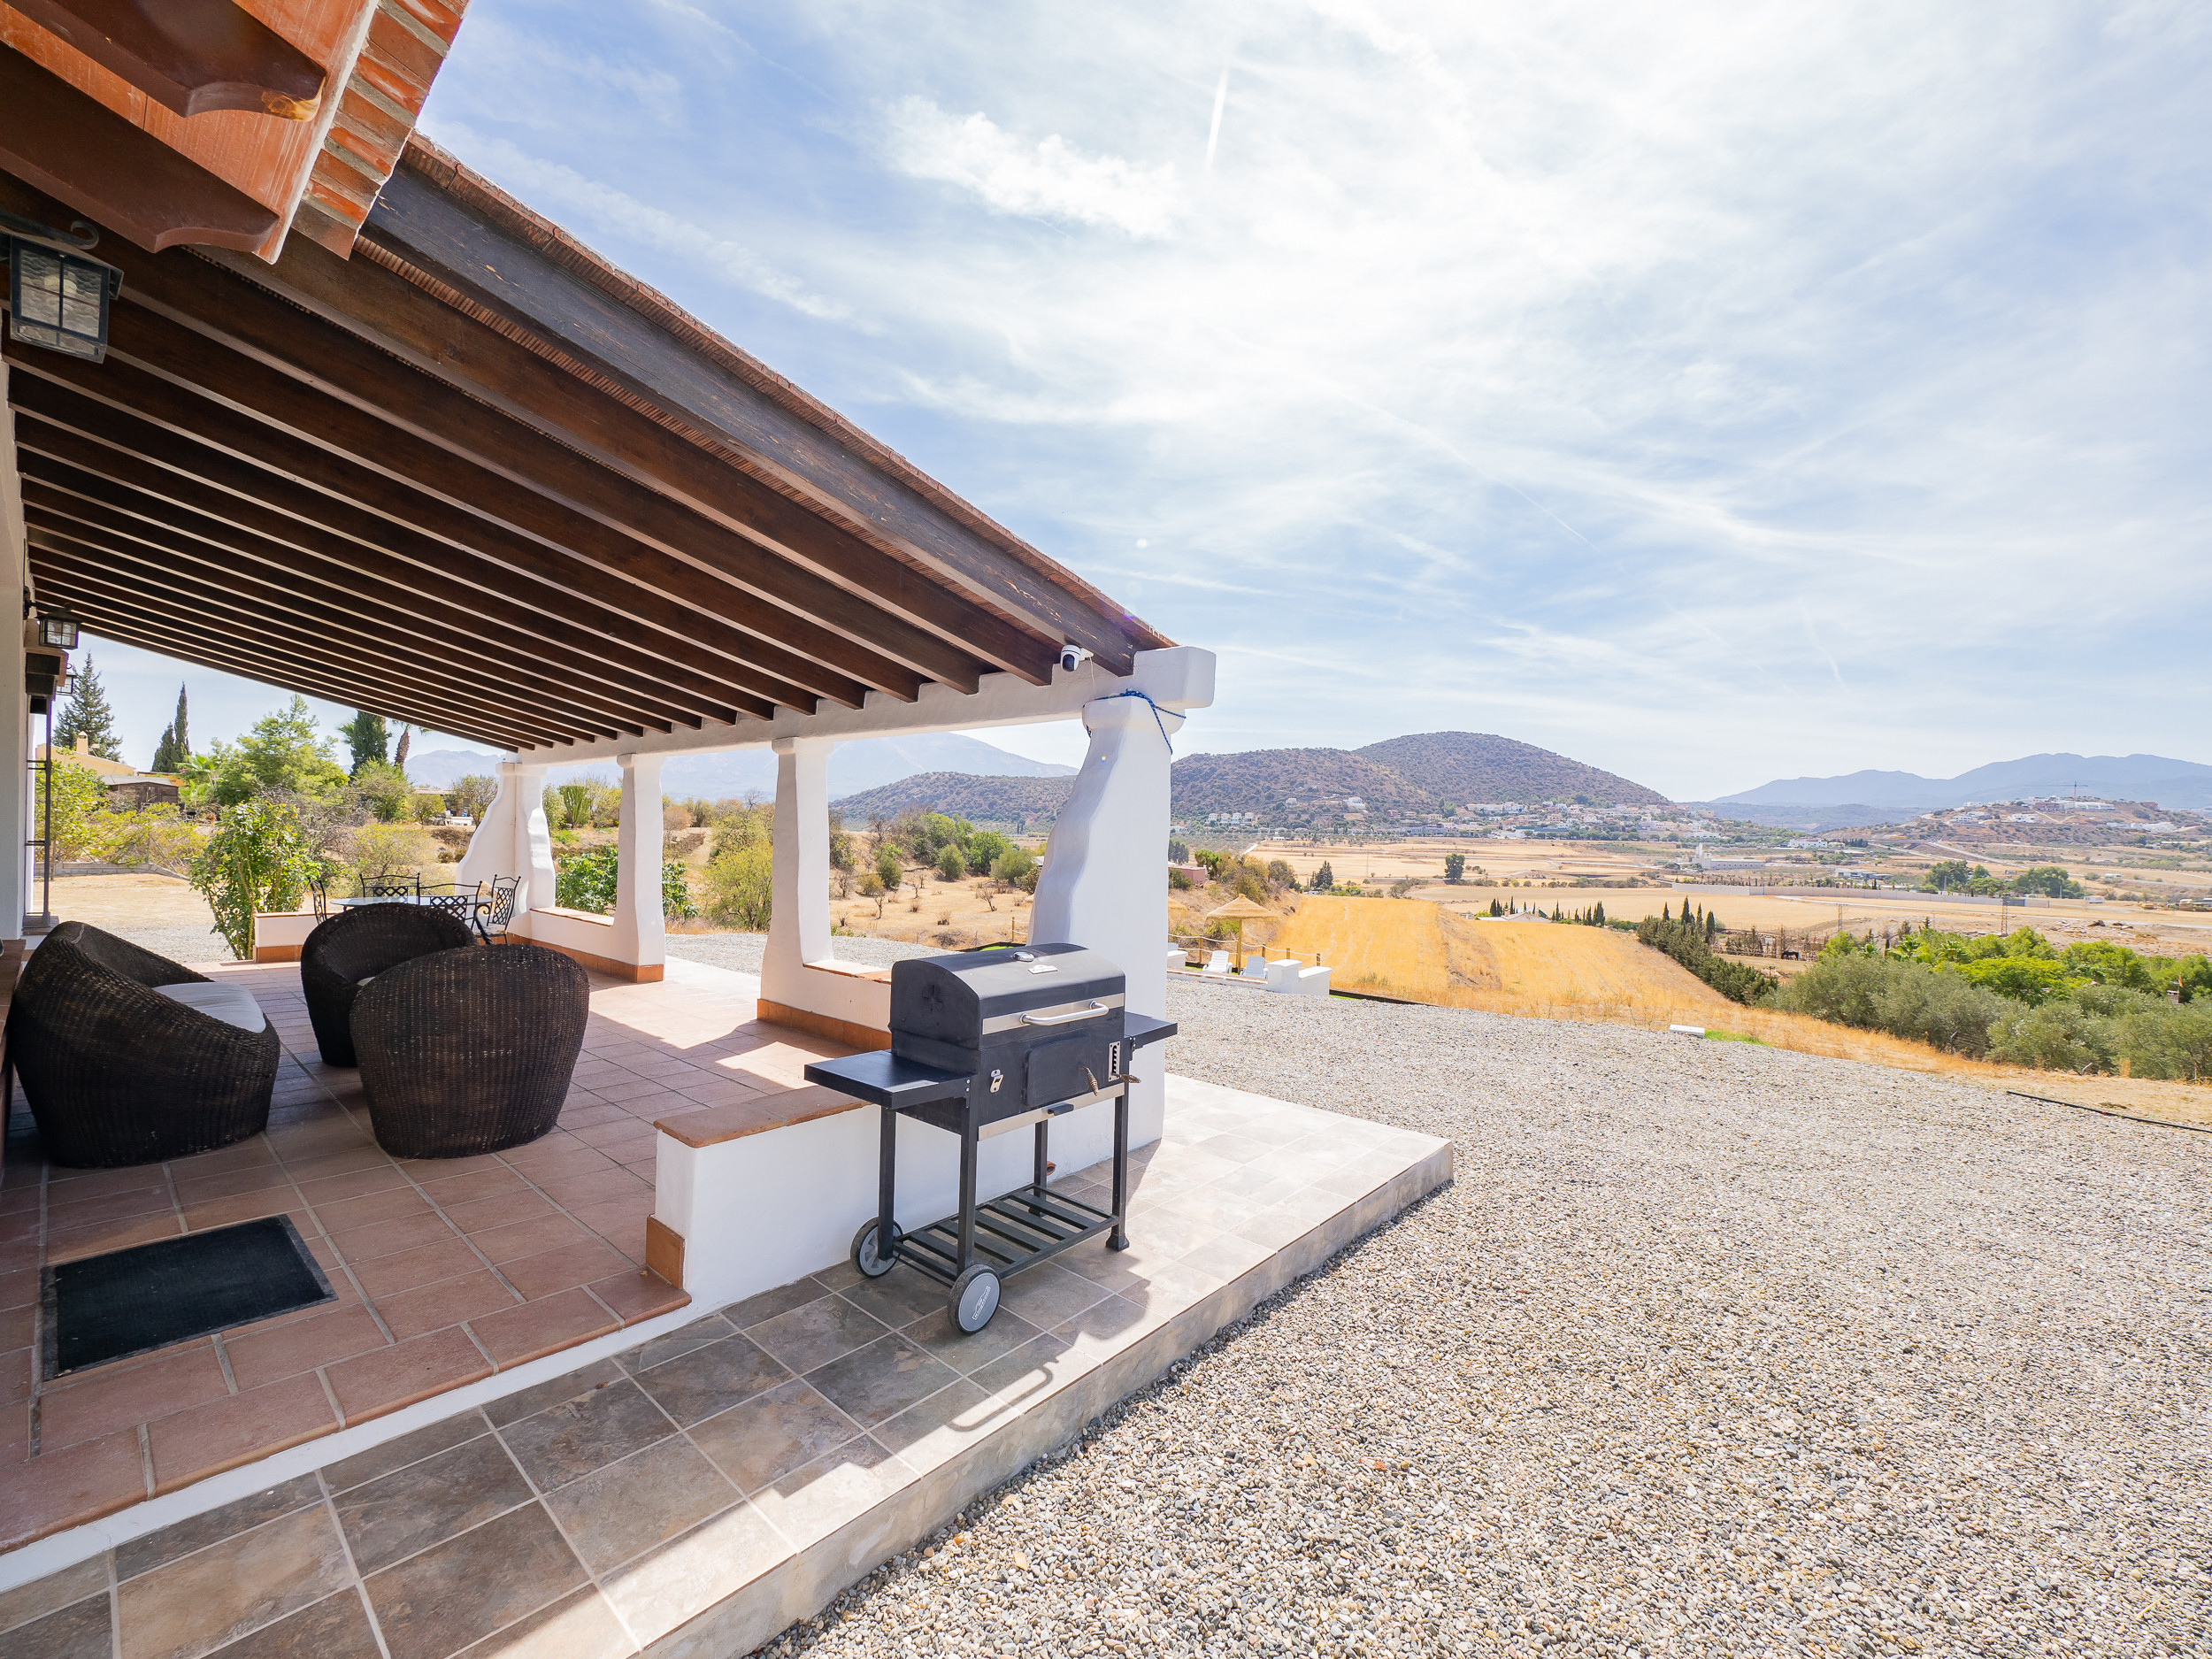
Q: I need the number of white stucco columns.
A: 4